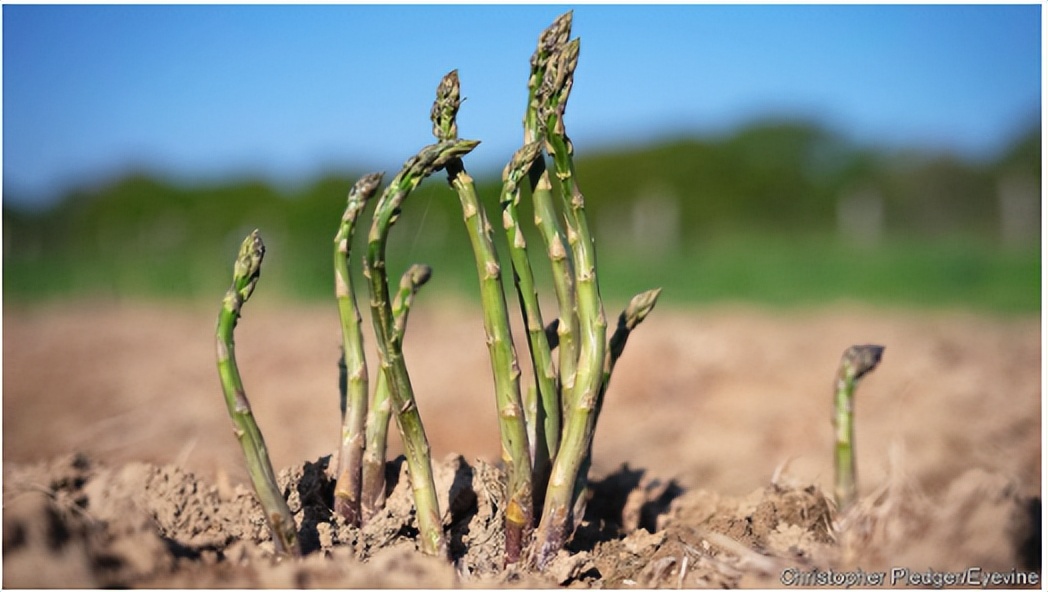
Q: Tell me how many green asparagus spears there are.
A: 10